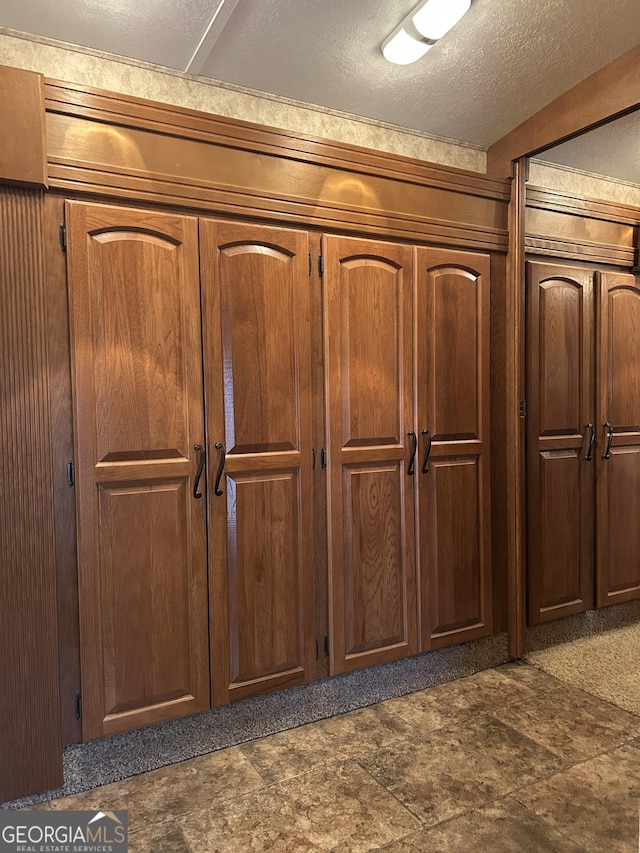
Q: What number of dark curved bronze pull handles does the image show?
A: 6